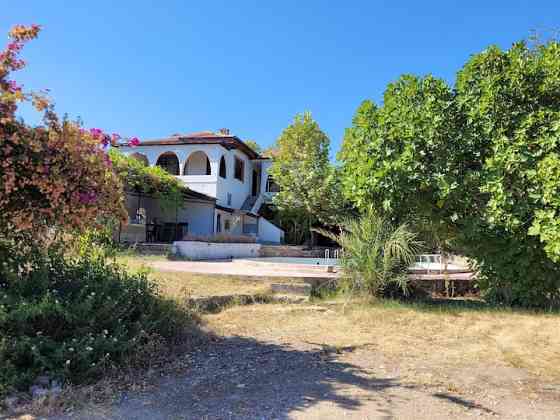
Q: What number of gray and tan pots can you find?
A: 0